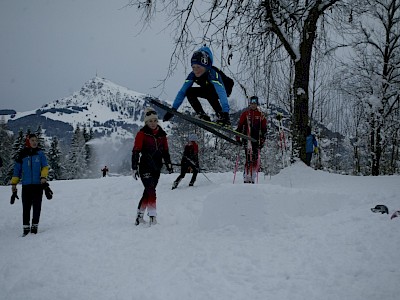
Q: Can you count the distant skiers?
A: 1